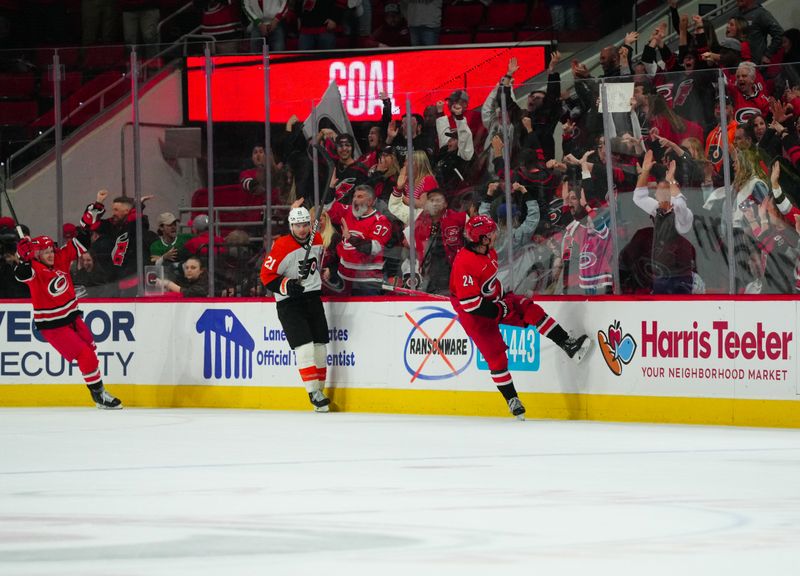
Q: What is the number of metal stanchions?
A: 9